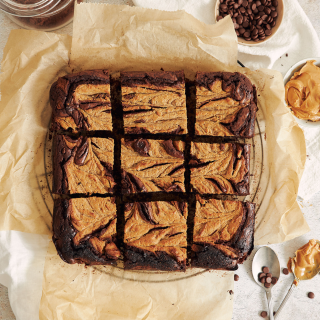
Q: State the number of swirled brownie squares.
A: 9